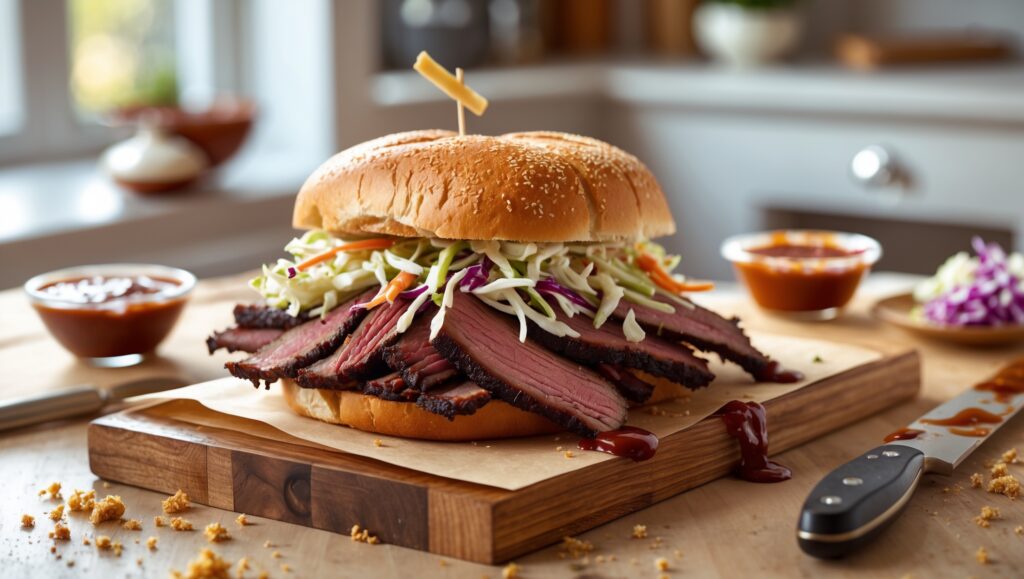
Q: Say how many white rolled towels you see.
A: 0